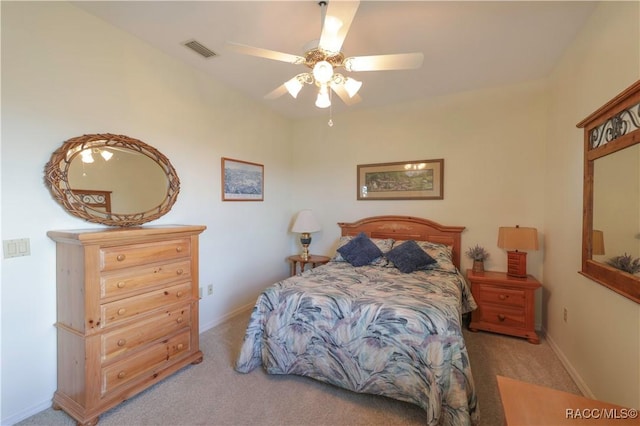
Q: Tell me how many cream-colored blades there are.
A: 5